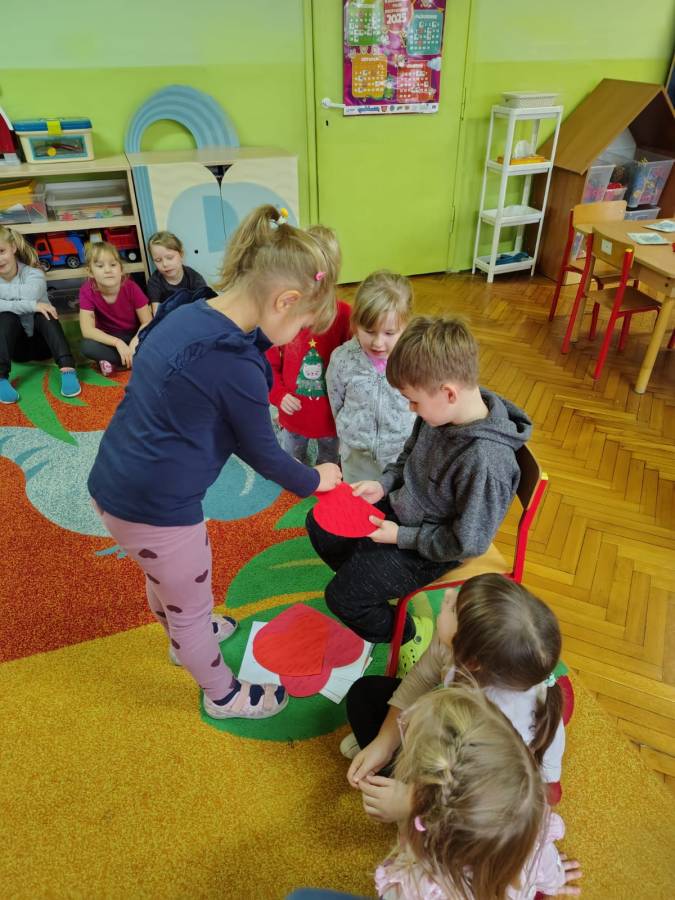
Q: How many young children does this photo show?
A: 9